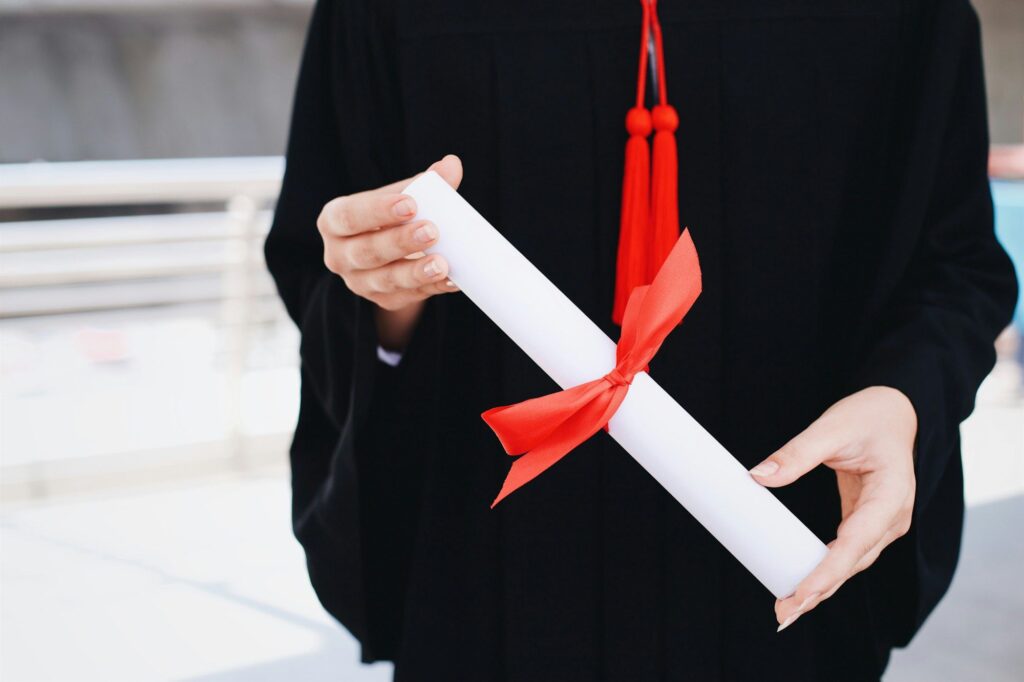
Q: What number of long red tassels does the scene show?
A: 2